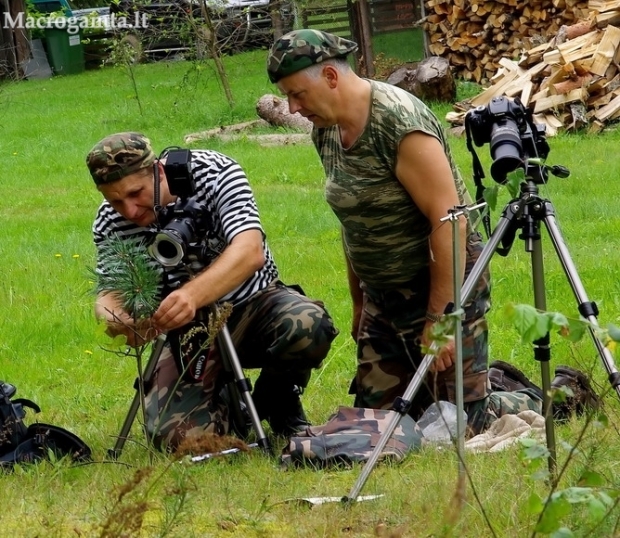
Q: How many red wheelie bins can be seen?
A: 0